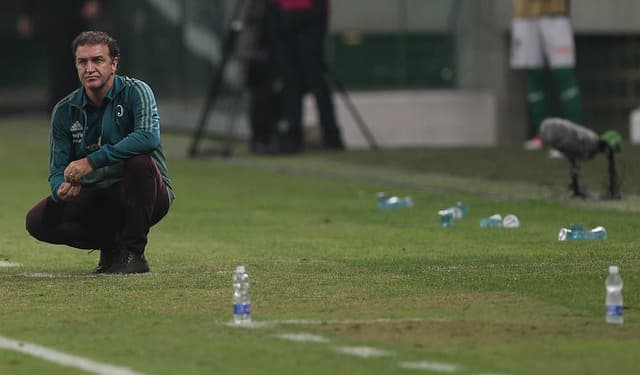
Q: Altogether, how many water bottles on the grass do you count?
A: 2